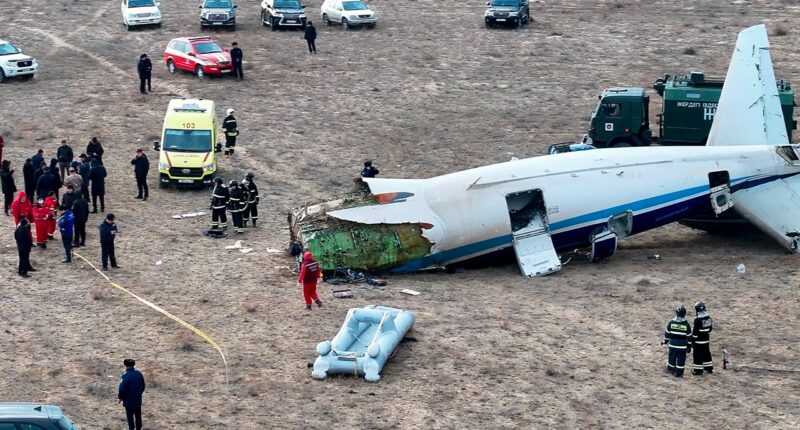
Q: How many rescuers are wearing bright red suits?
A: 4